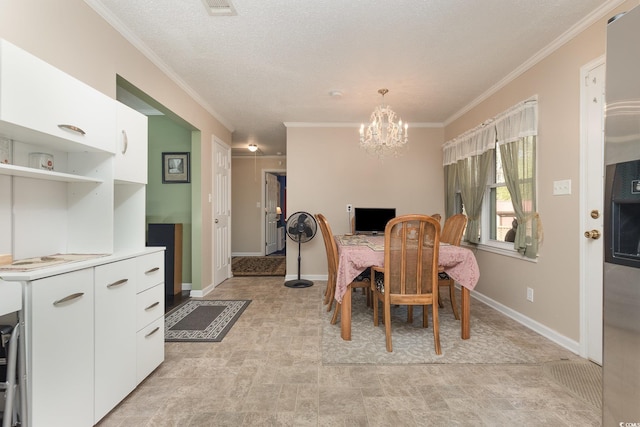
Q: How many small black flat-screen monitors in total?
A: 1